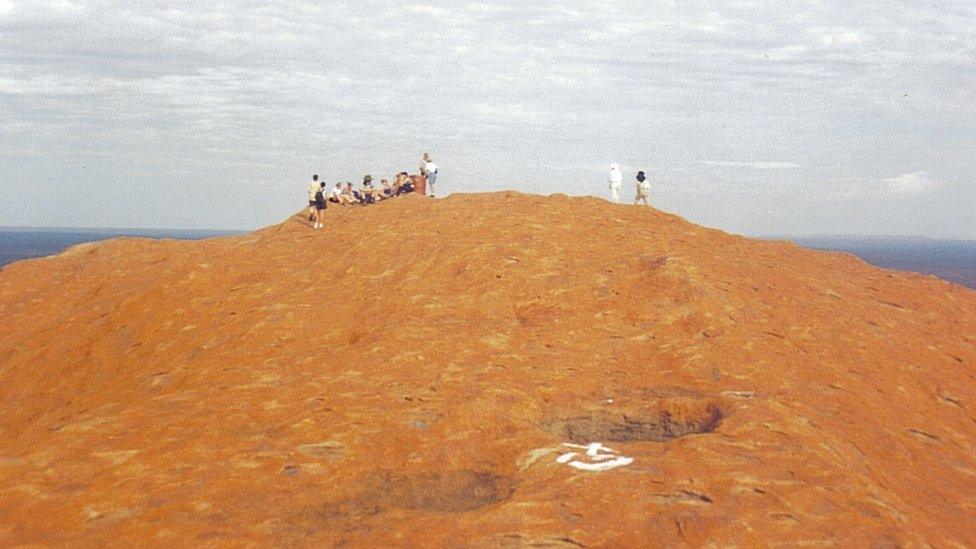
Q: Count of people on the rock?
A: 12